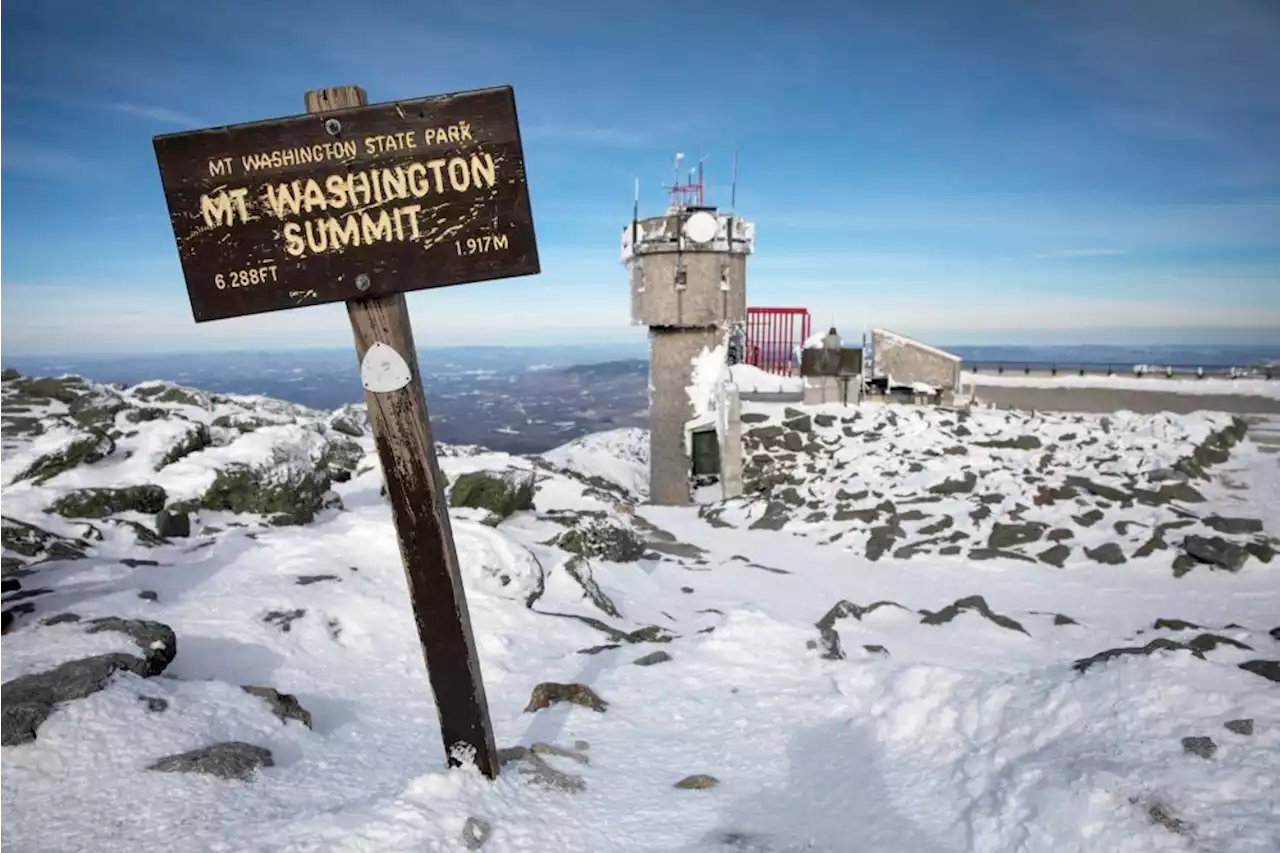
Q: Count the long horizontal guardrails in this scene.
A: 1